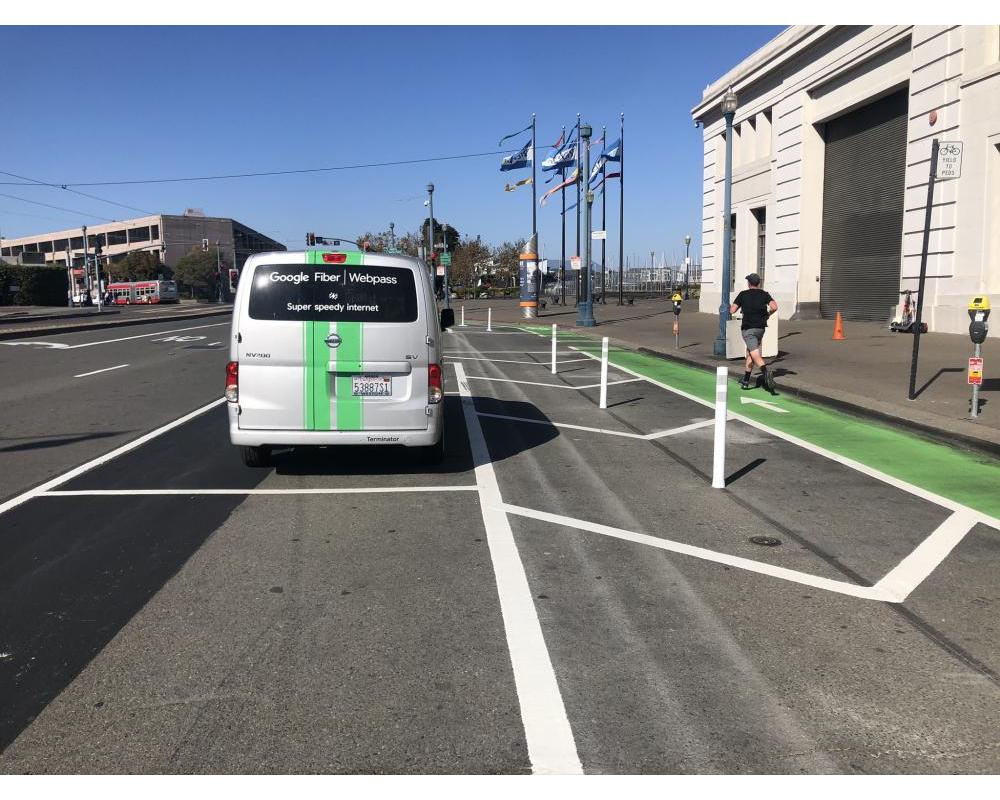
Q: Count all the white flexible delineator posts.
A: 5